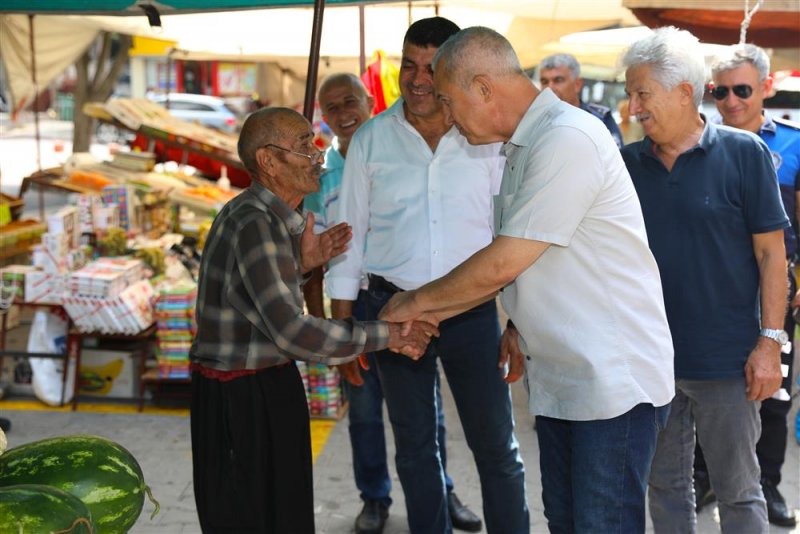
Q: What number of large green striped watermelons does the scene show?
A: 2